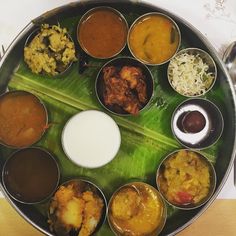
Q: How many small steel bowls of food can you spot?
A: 12